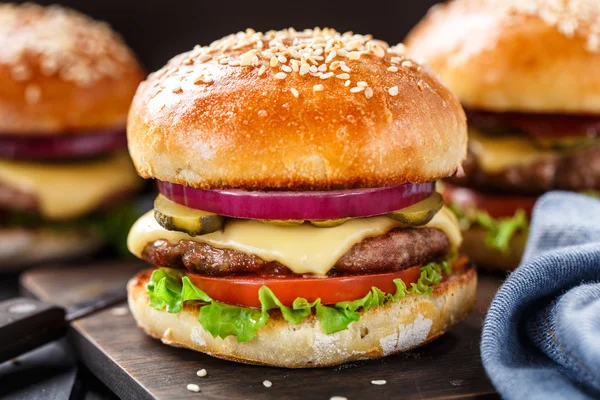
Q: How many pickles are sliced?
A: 4